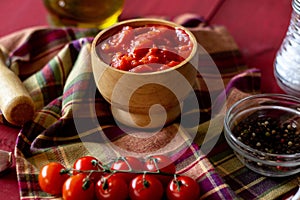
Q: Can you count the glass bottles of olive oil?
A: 1